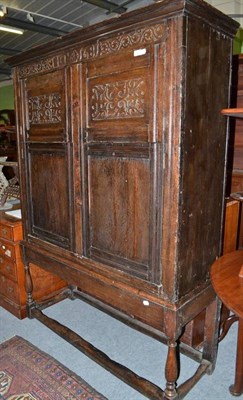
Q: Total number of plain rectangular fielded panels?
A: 2